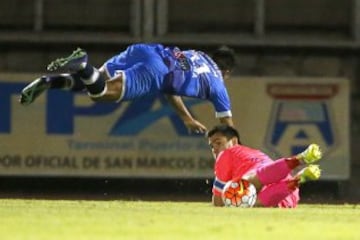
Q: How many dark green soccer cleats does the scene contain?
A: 2